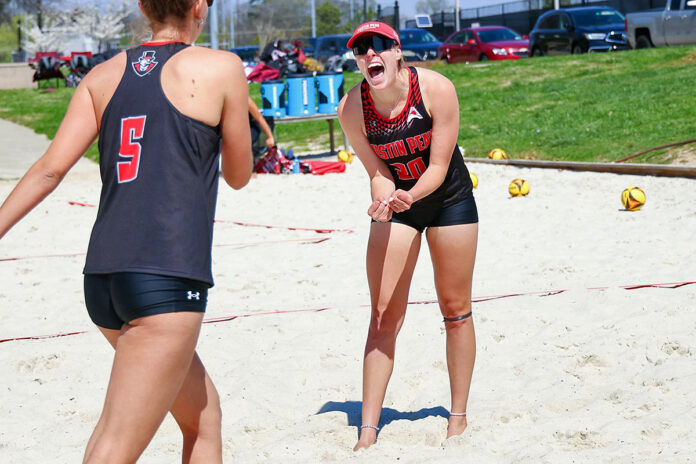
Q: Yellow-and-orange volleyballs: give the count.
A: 5